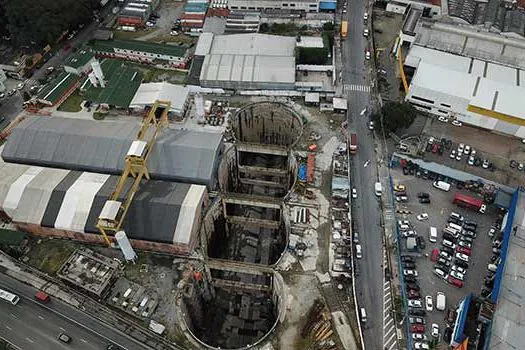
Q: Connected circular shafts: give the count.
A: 4